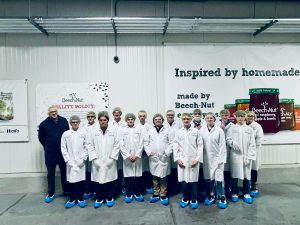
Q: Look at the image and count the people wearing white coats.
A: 14